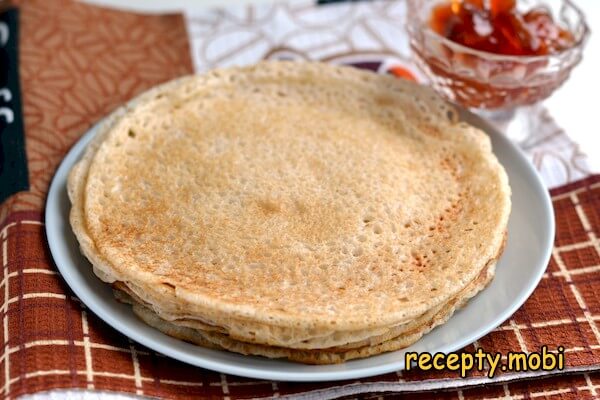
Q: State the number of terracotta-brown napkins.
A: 1